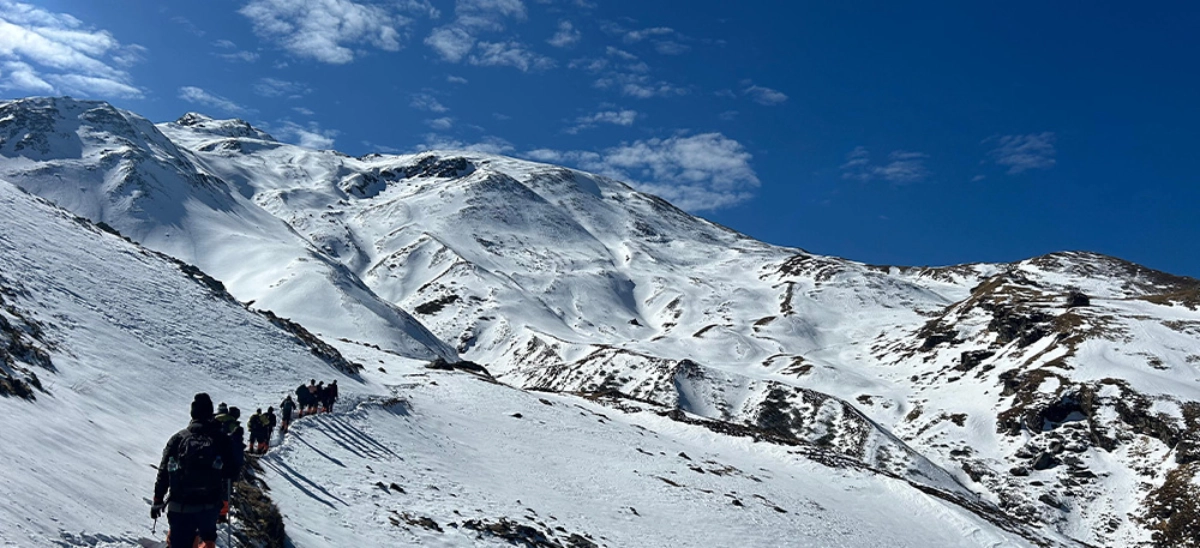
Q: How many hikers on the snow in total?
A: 11